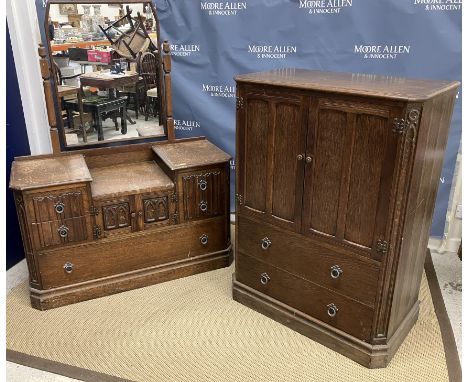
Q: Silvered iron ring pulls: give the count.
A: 10